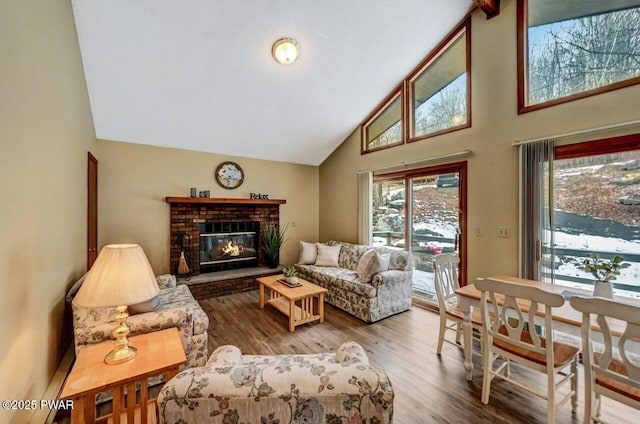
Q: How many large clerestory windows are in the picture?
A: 3